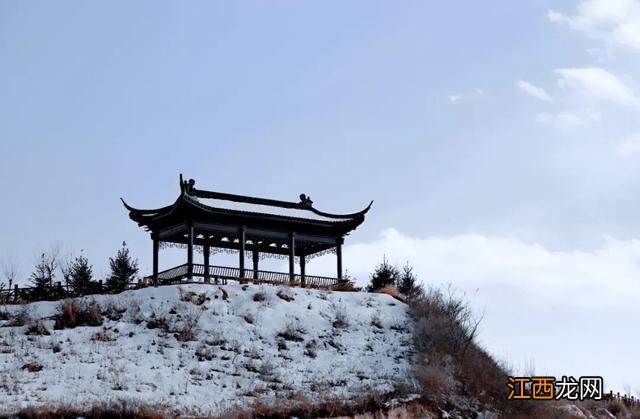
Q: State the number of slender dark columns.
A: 8